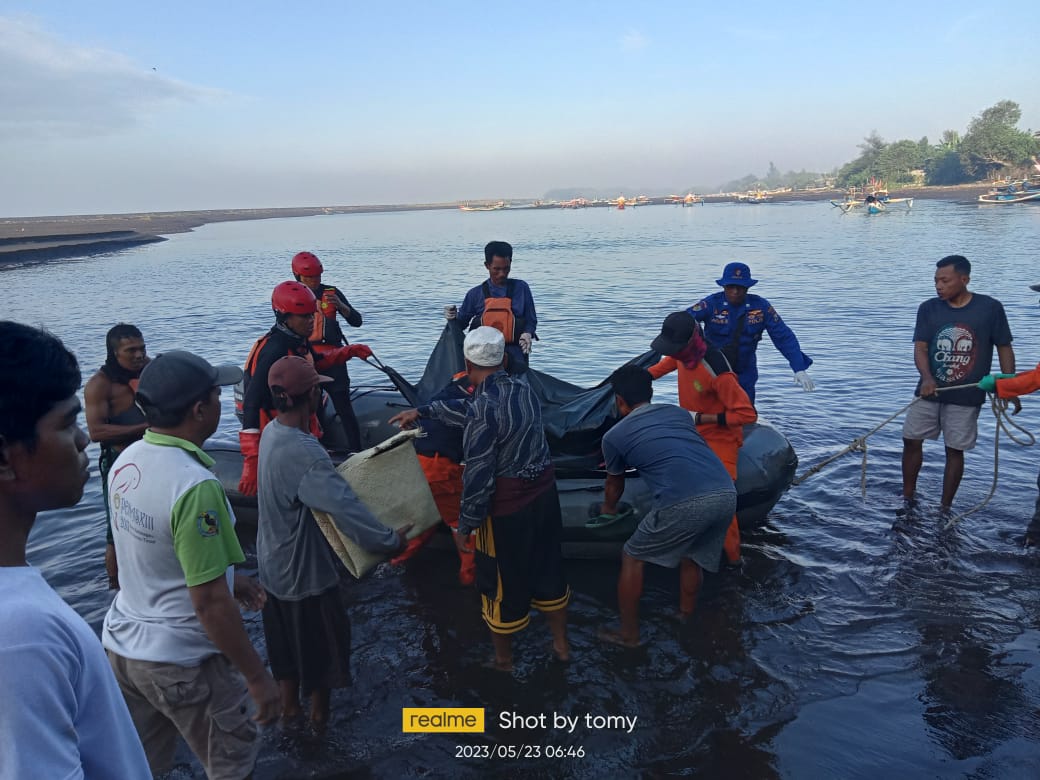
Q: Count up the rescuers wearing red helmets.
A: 2